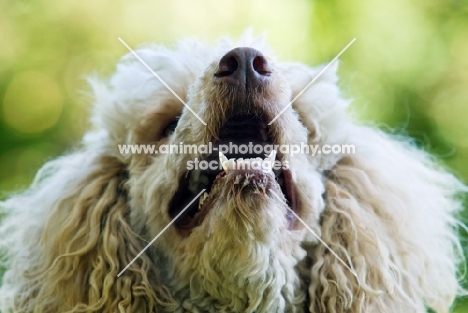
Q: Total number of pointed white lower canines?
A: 2